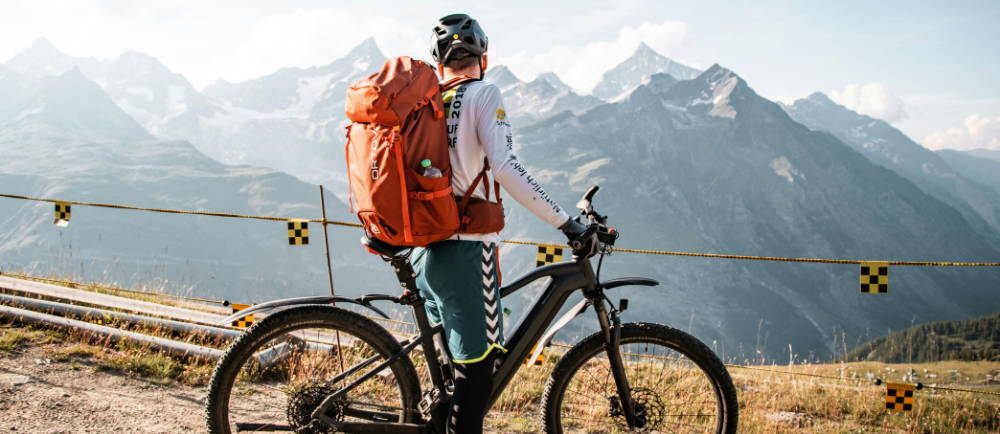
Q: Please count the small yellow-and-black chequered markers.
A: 7